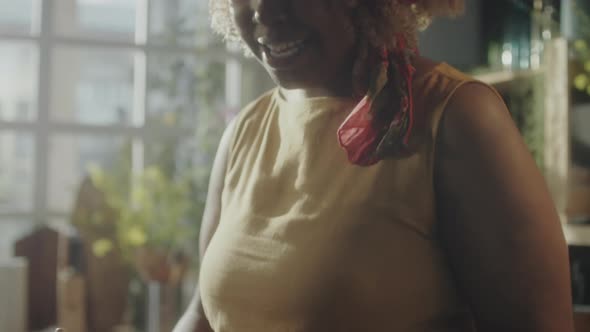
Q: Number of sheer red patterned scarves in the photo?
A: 1